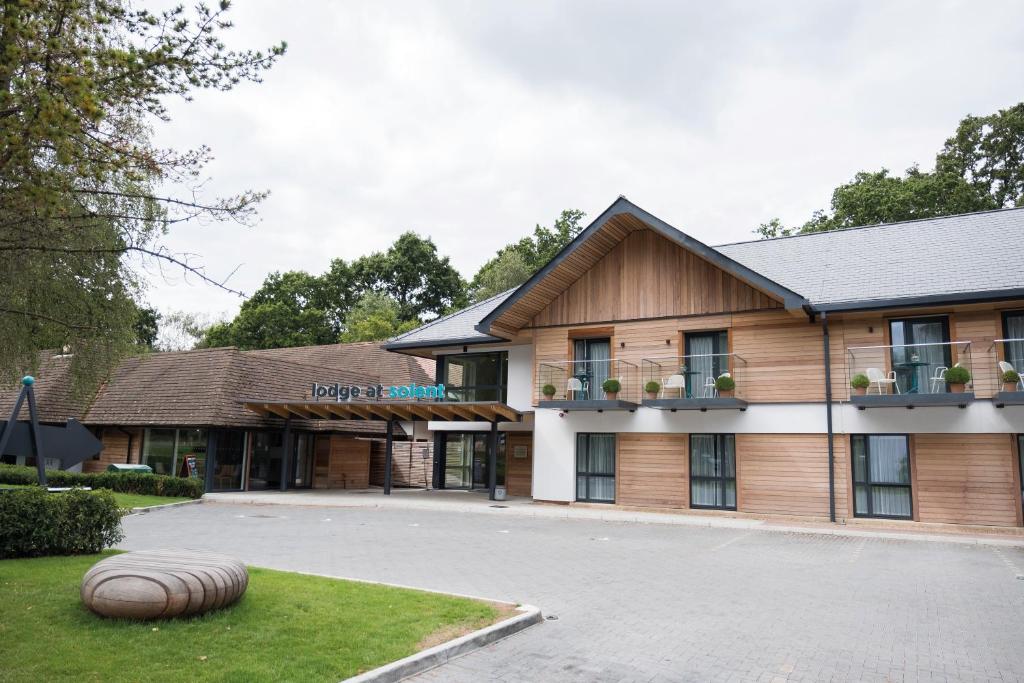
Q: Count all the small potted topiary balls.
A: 7